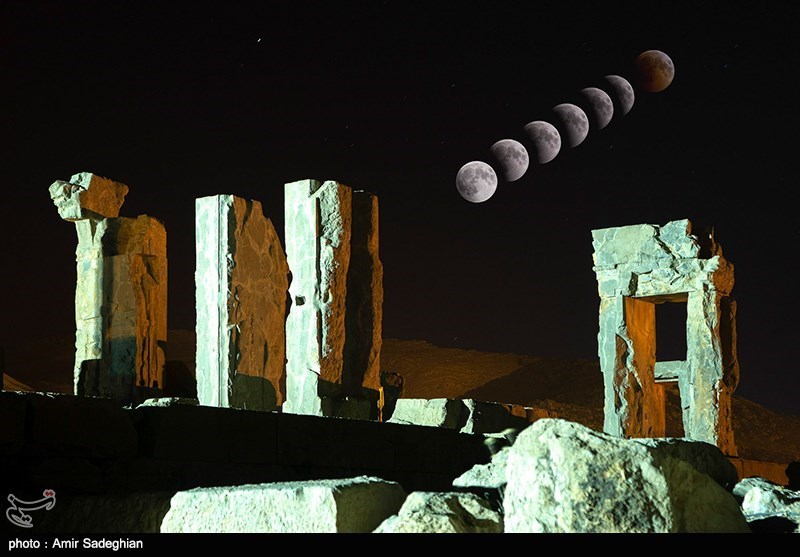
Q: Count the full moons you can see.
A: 2